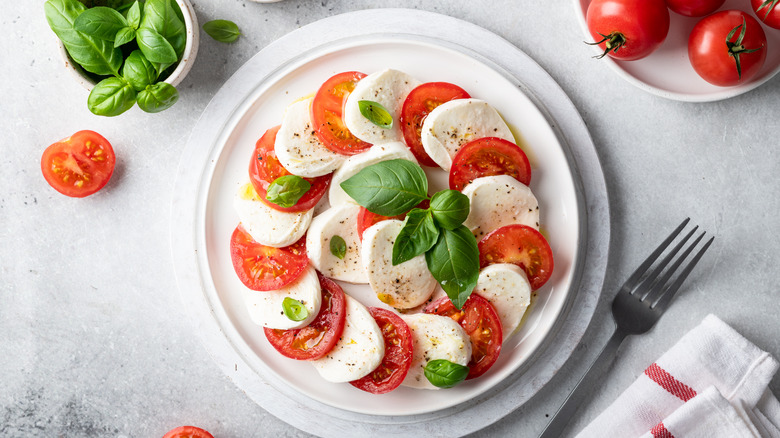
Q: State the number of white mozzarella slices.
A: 12